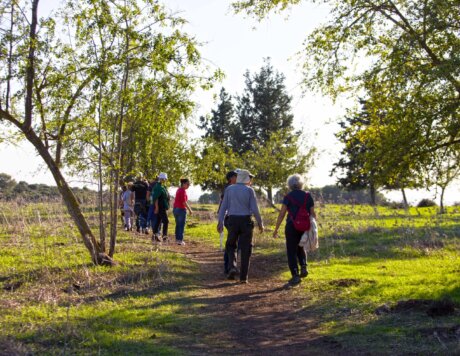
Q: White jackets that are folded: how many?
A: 1